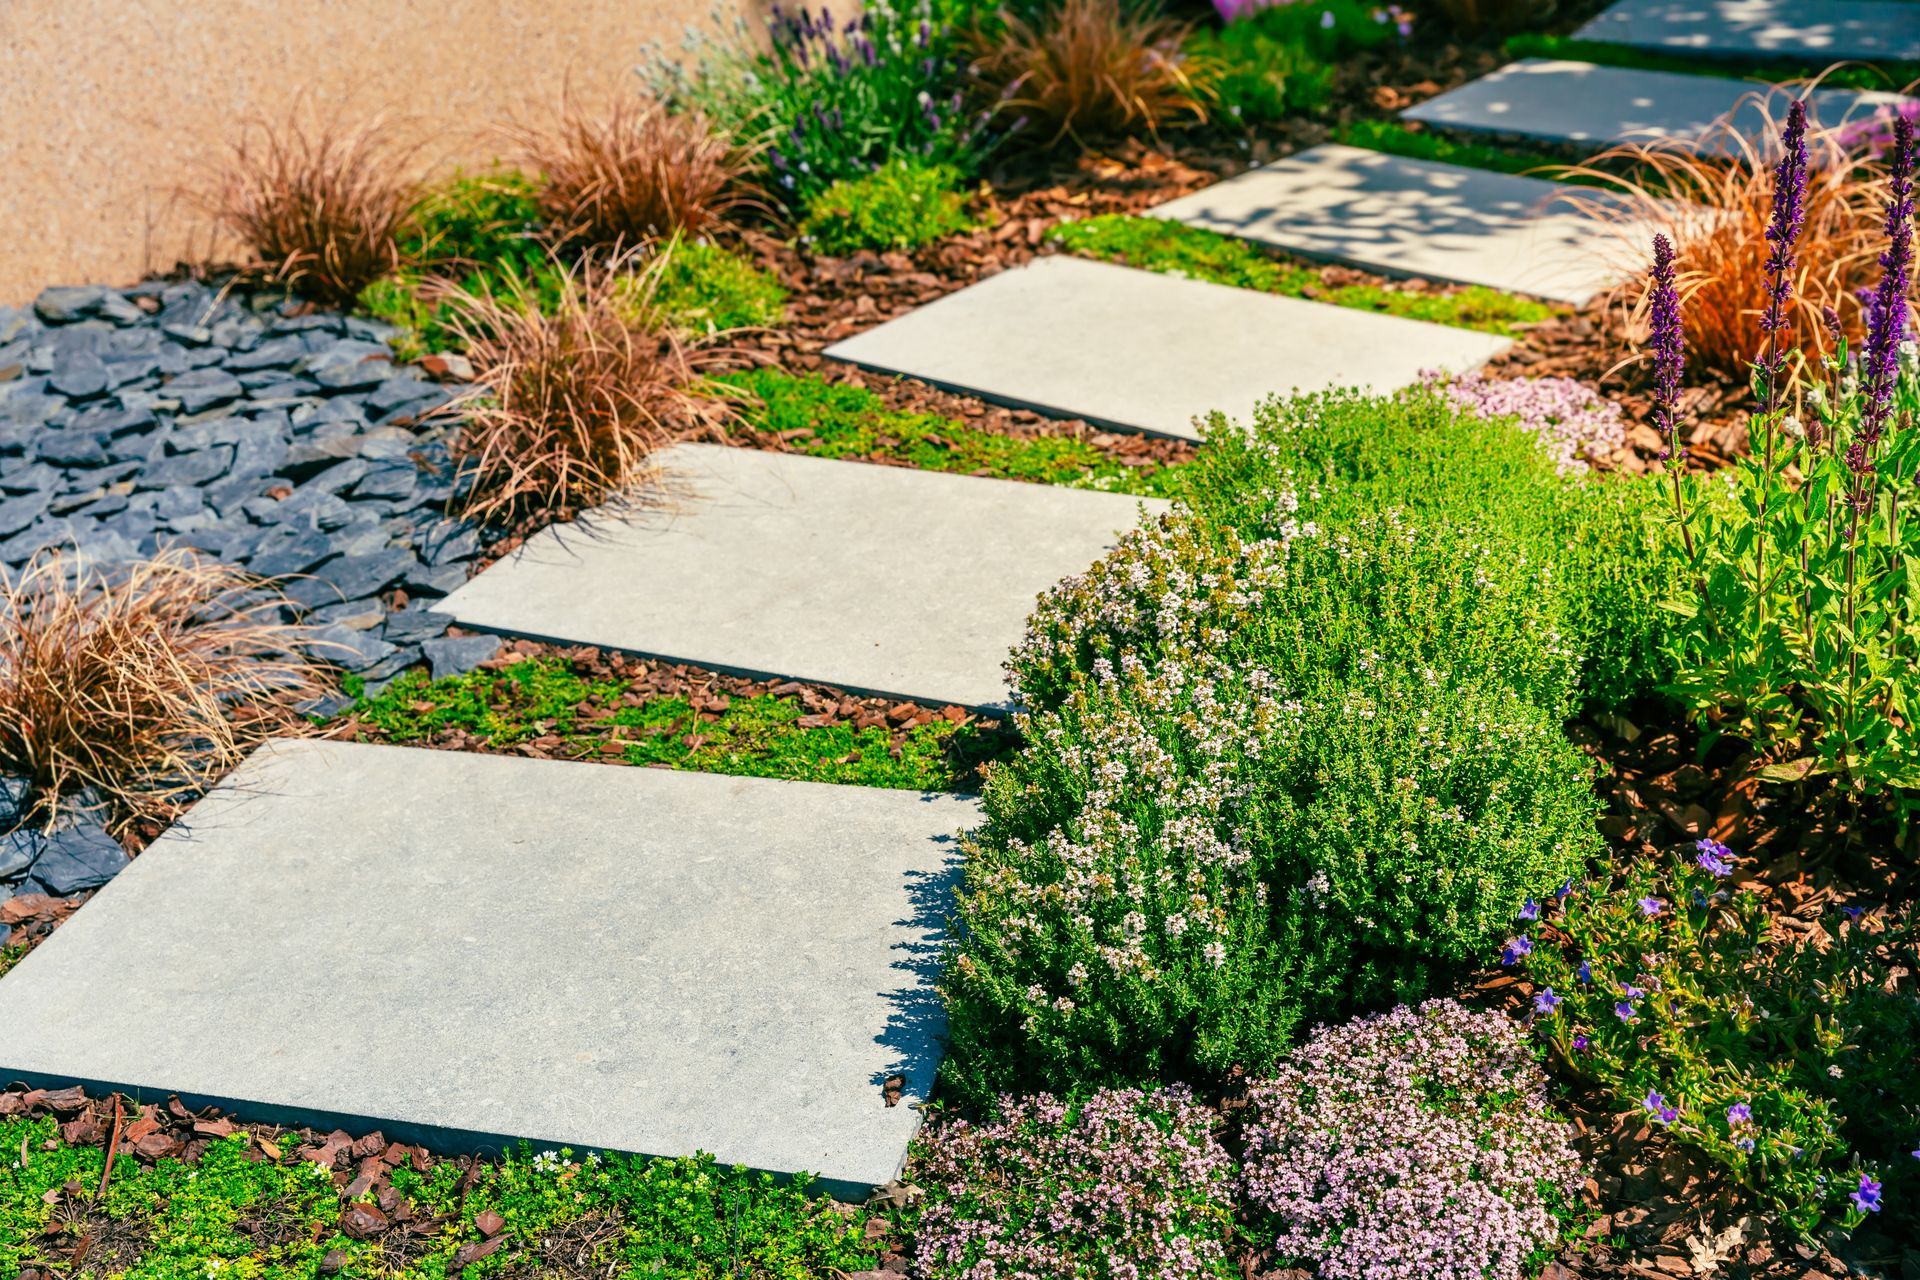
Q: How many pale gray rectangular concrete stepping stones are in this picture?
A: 6